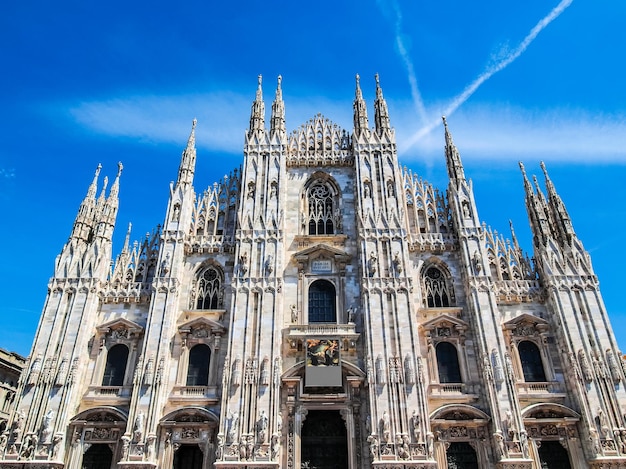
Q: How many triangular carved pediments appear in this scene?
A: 5